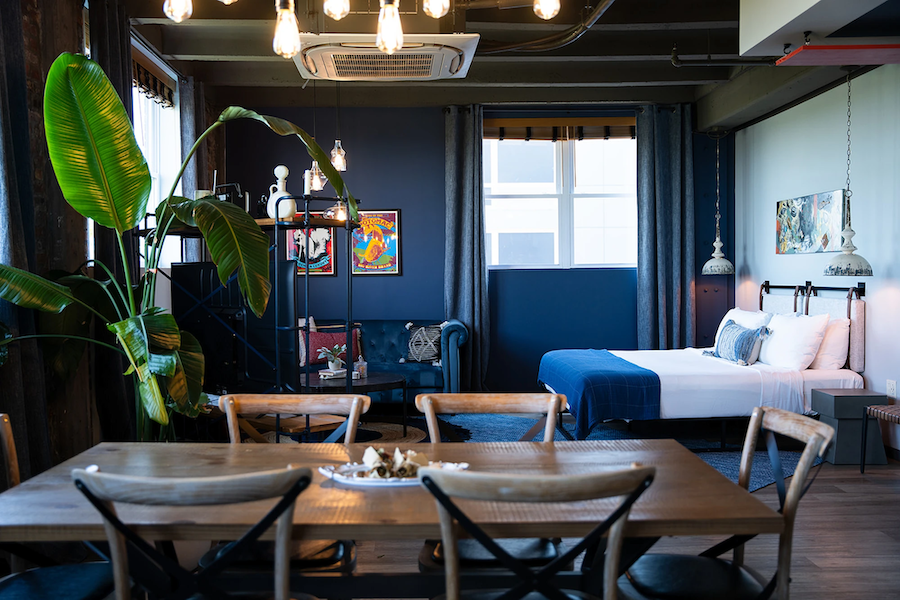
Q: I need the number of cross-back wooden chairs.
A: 6